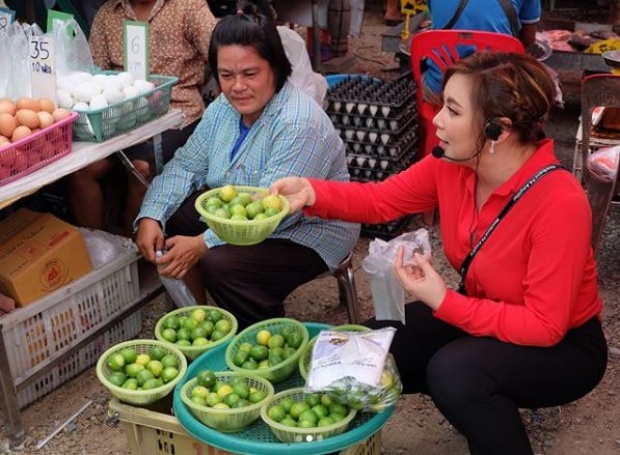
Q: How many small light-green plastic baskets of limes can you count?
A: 7